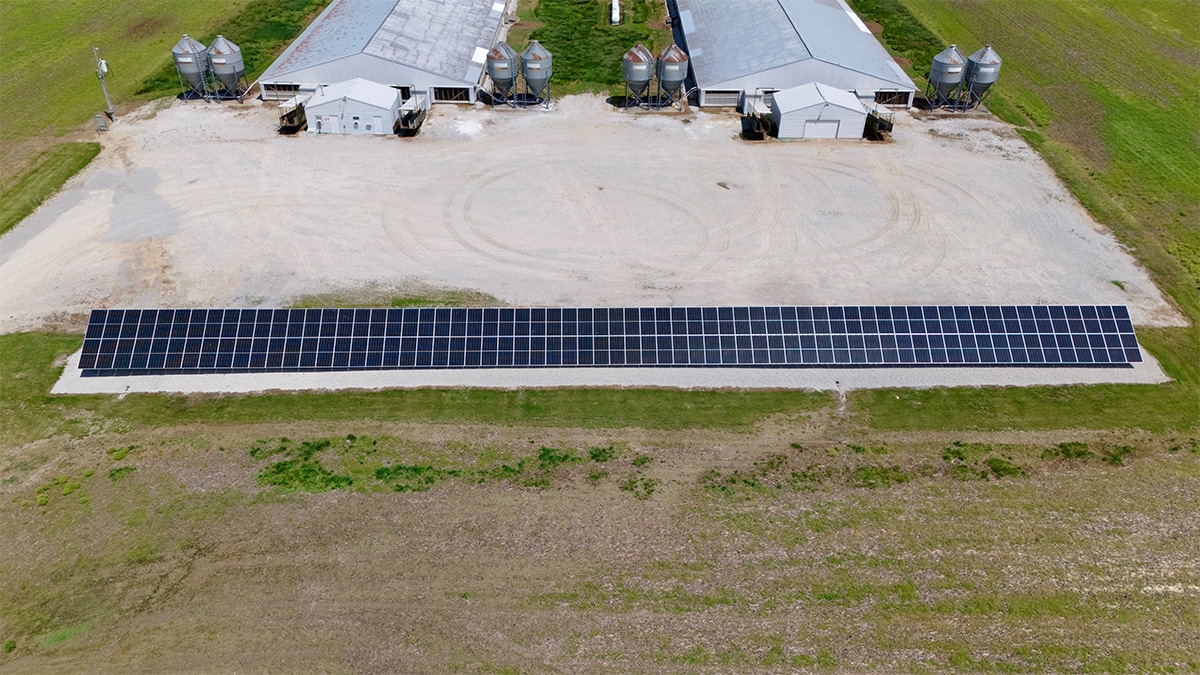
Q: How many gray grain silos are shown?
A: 8